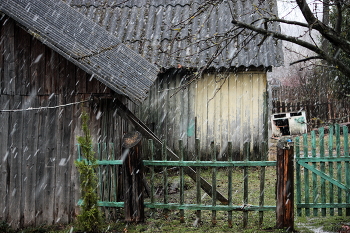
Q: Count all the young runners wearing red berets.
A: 0